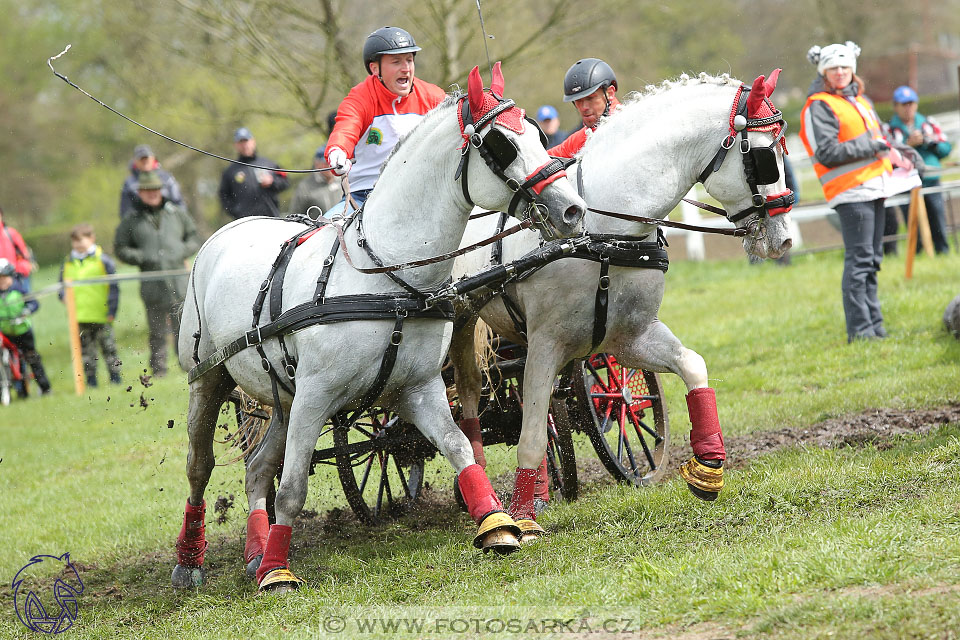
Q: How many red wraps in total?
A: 8